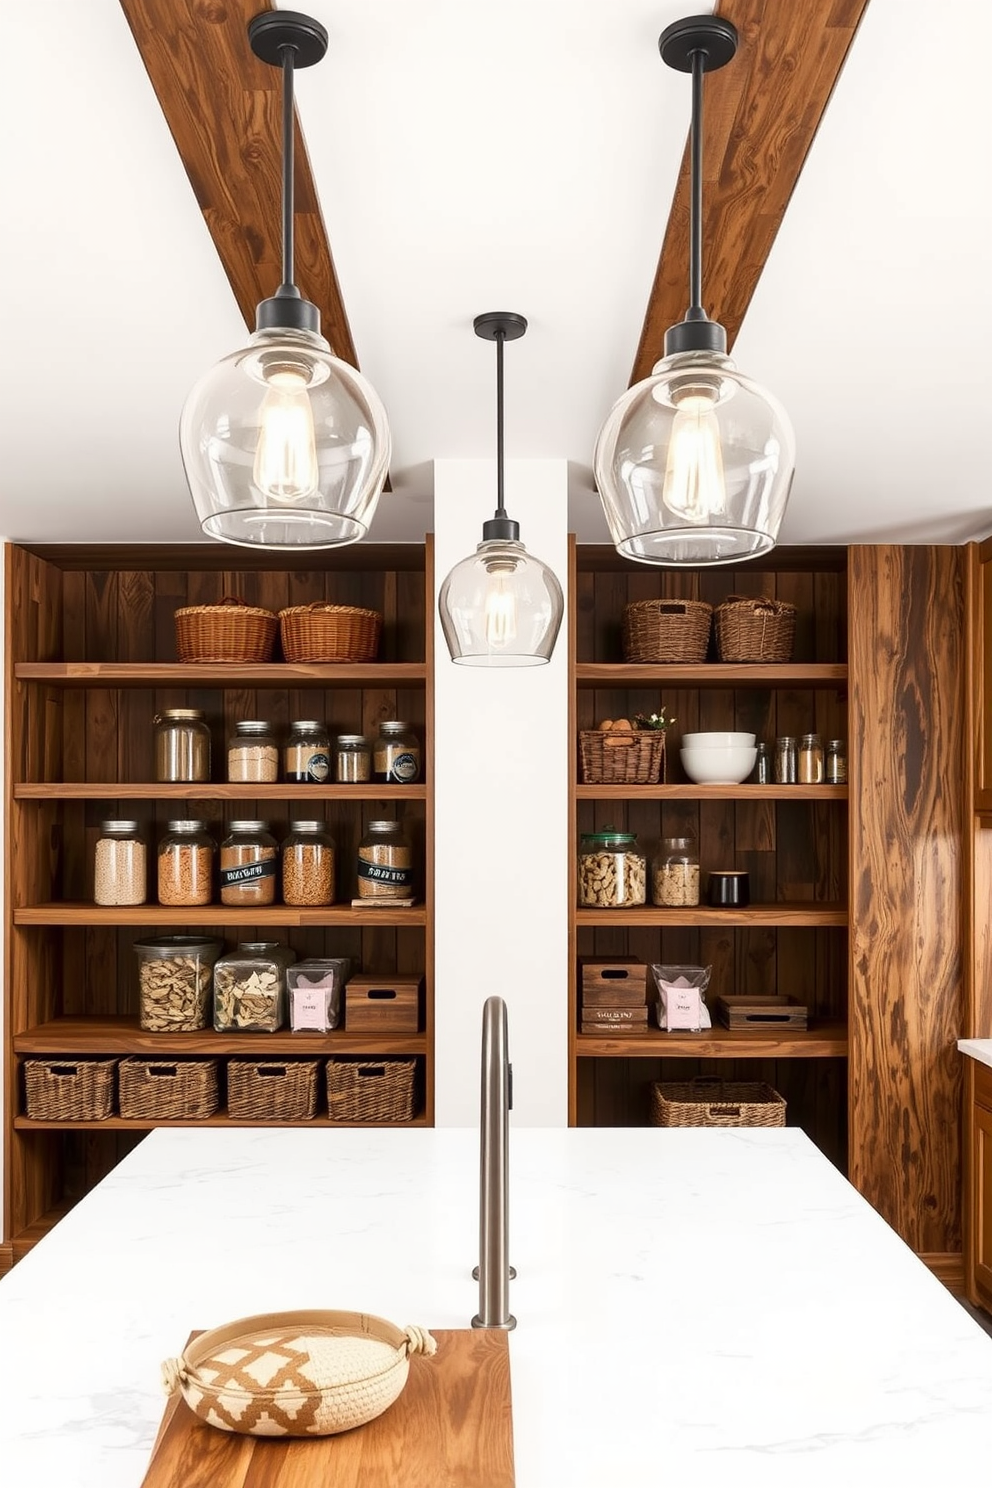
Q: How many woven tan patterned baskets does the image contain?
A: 1